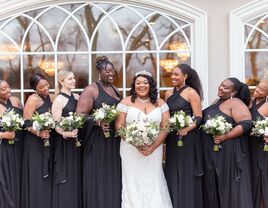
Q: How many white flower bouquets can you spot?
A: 8